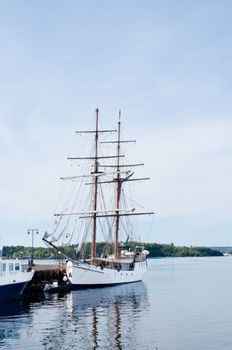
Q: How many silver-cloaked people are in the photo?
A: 0